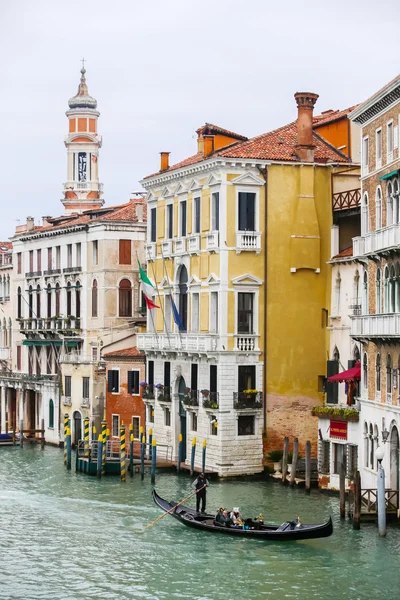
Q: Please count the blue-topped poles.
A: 0